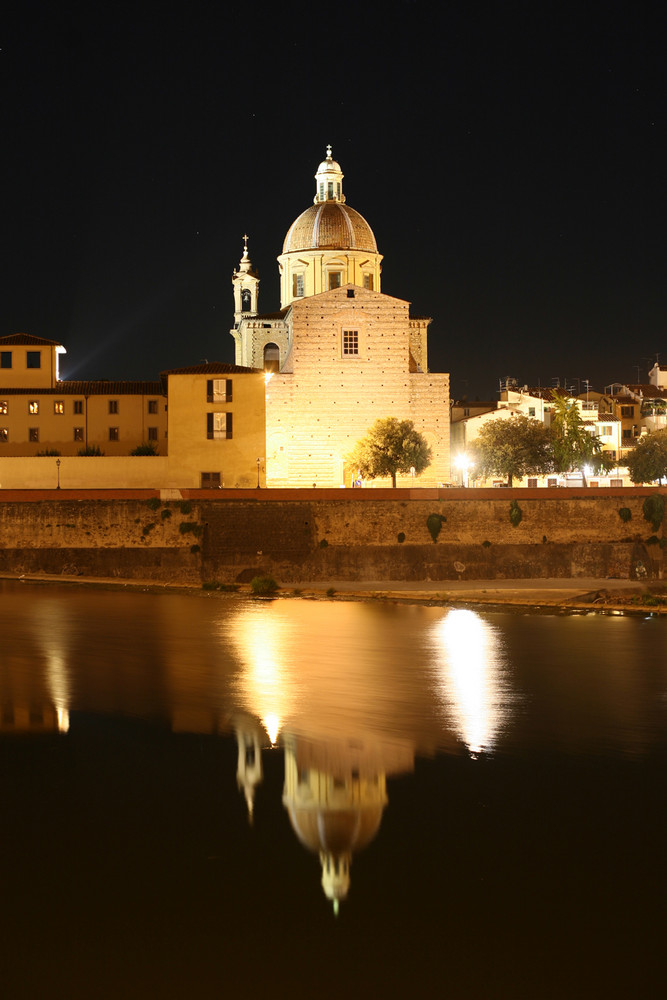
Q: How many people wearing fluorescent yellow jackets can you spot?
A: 0